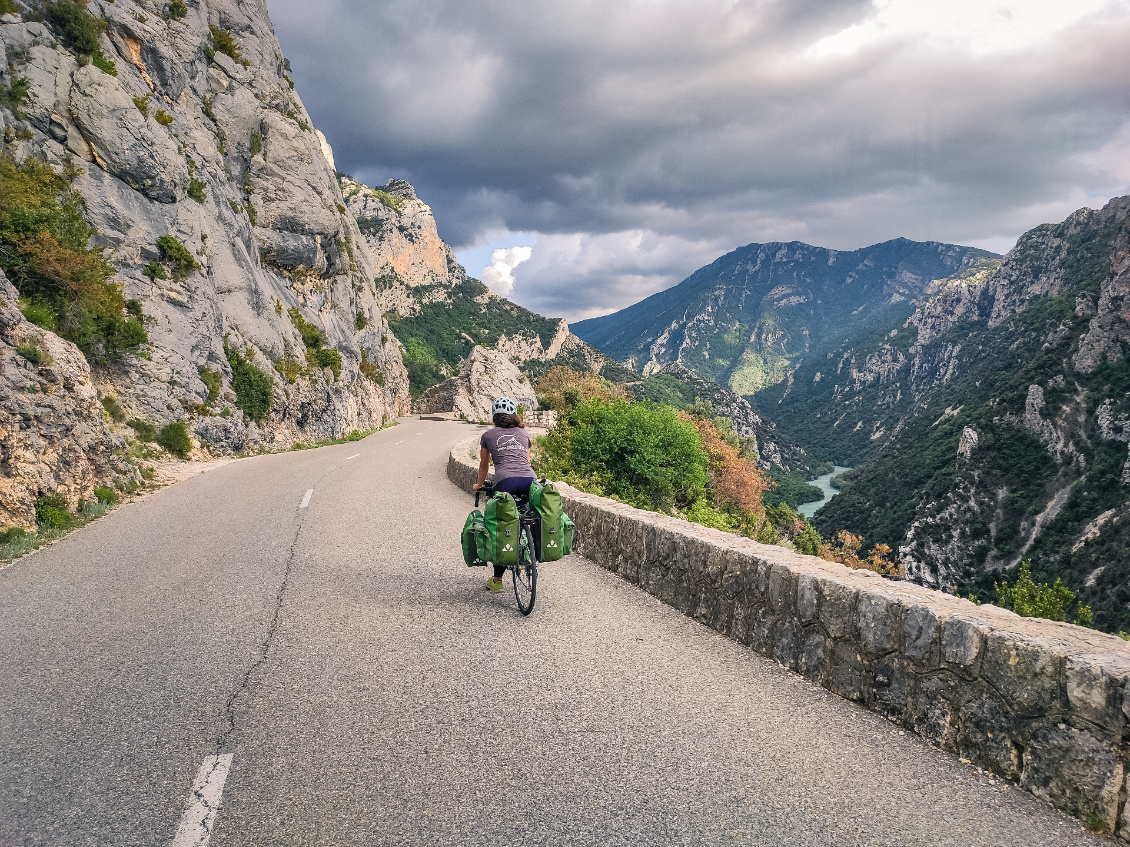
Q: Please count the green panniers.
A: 4